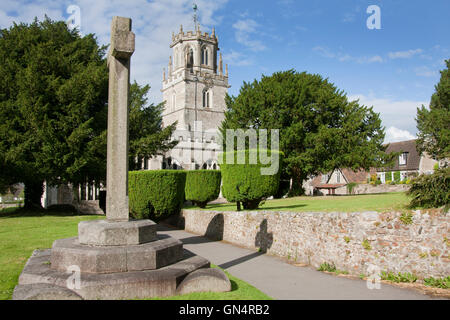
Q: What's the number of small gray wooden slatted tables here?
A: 0